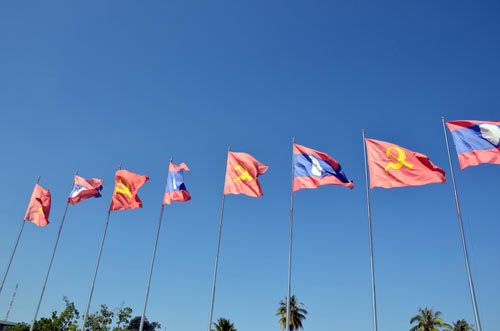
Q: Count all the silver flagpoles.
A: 8